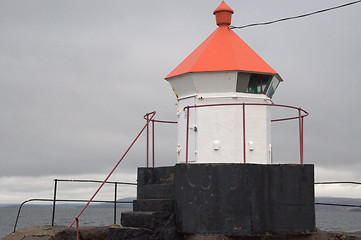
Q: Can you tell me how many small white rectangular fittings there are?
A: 2